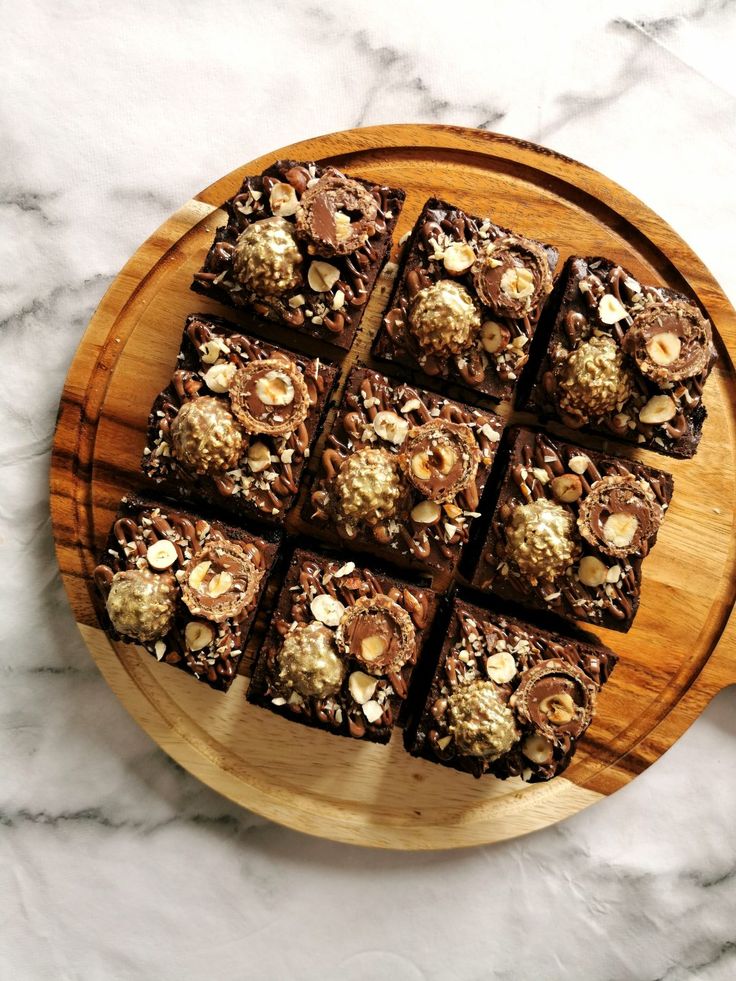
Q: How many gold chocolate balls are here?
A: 9